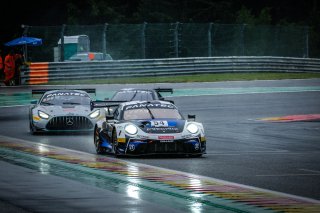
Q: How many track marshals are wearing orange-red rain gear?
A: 2